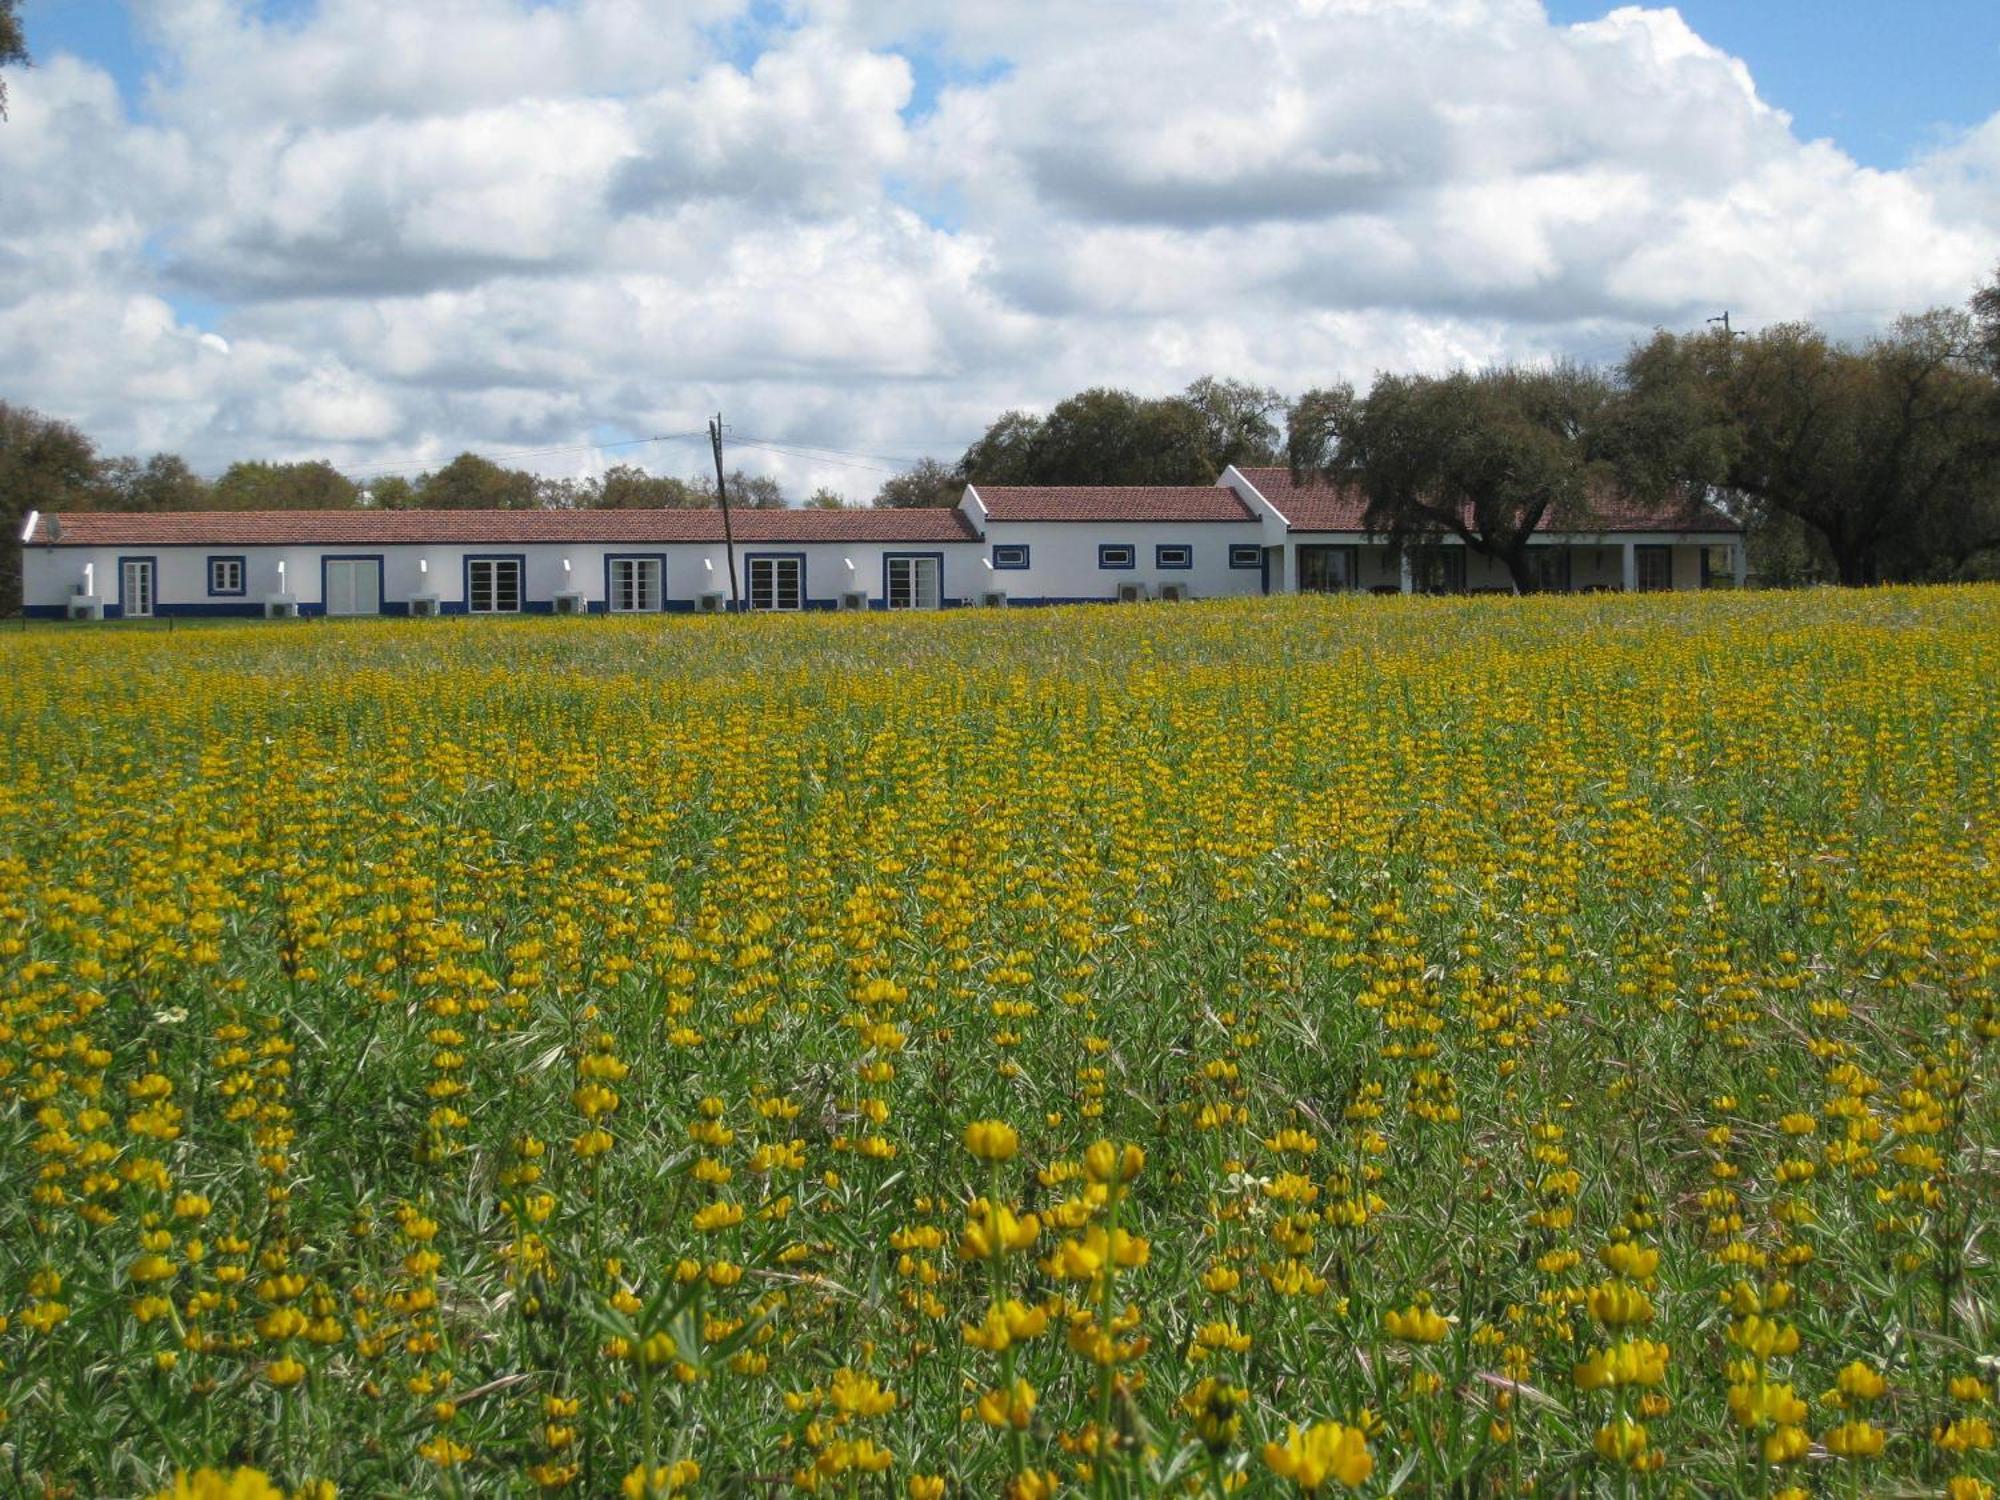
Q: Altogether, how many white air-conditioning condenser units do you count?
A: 9